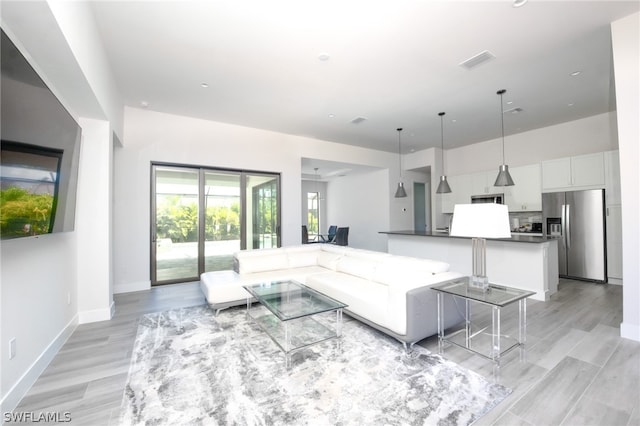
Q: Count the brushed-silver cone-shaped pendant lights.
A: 3